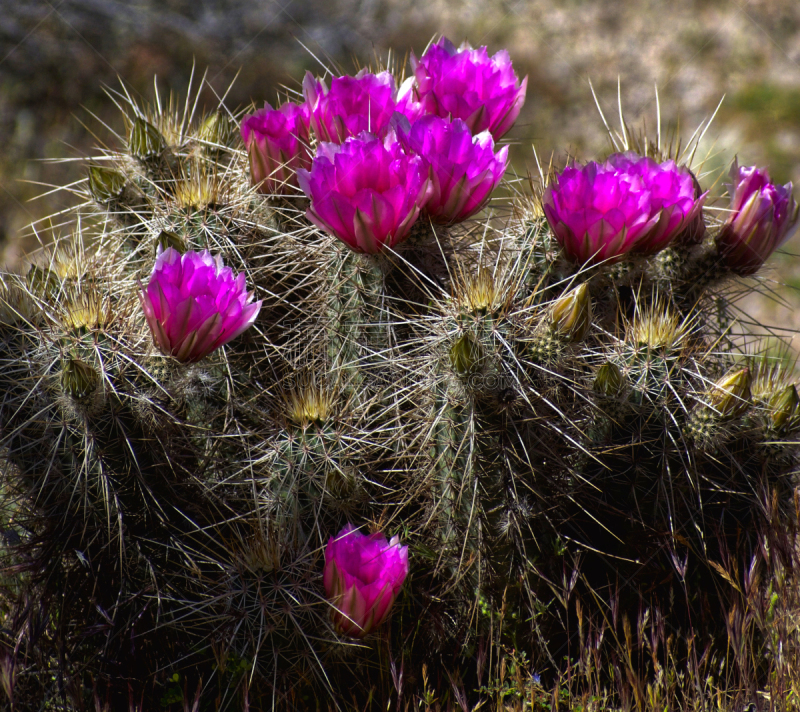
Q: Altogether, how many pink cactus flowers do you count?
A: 10